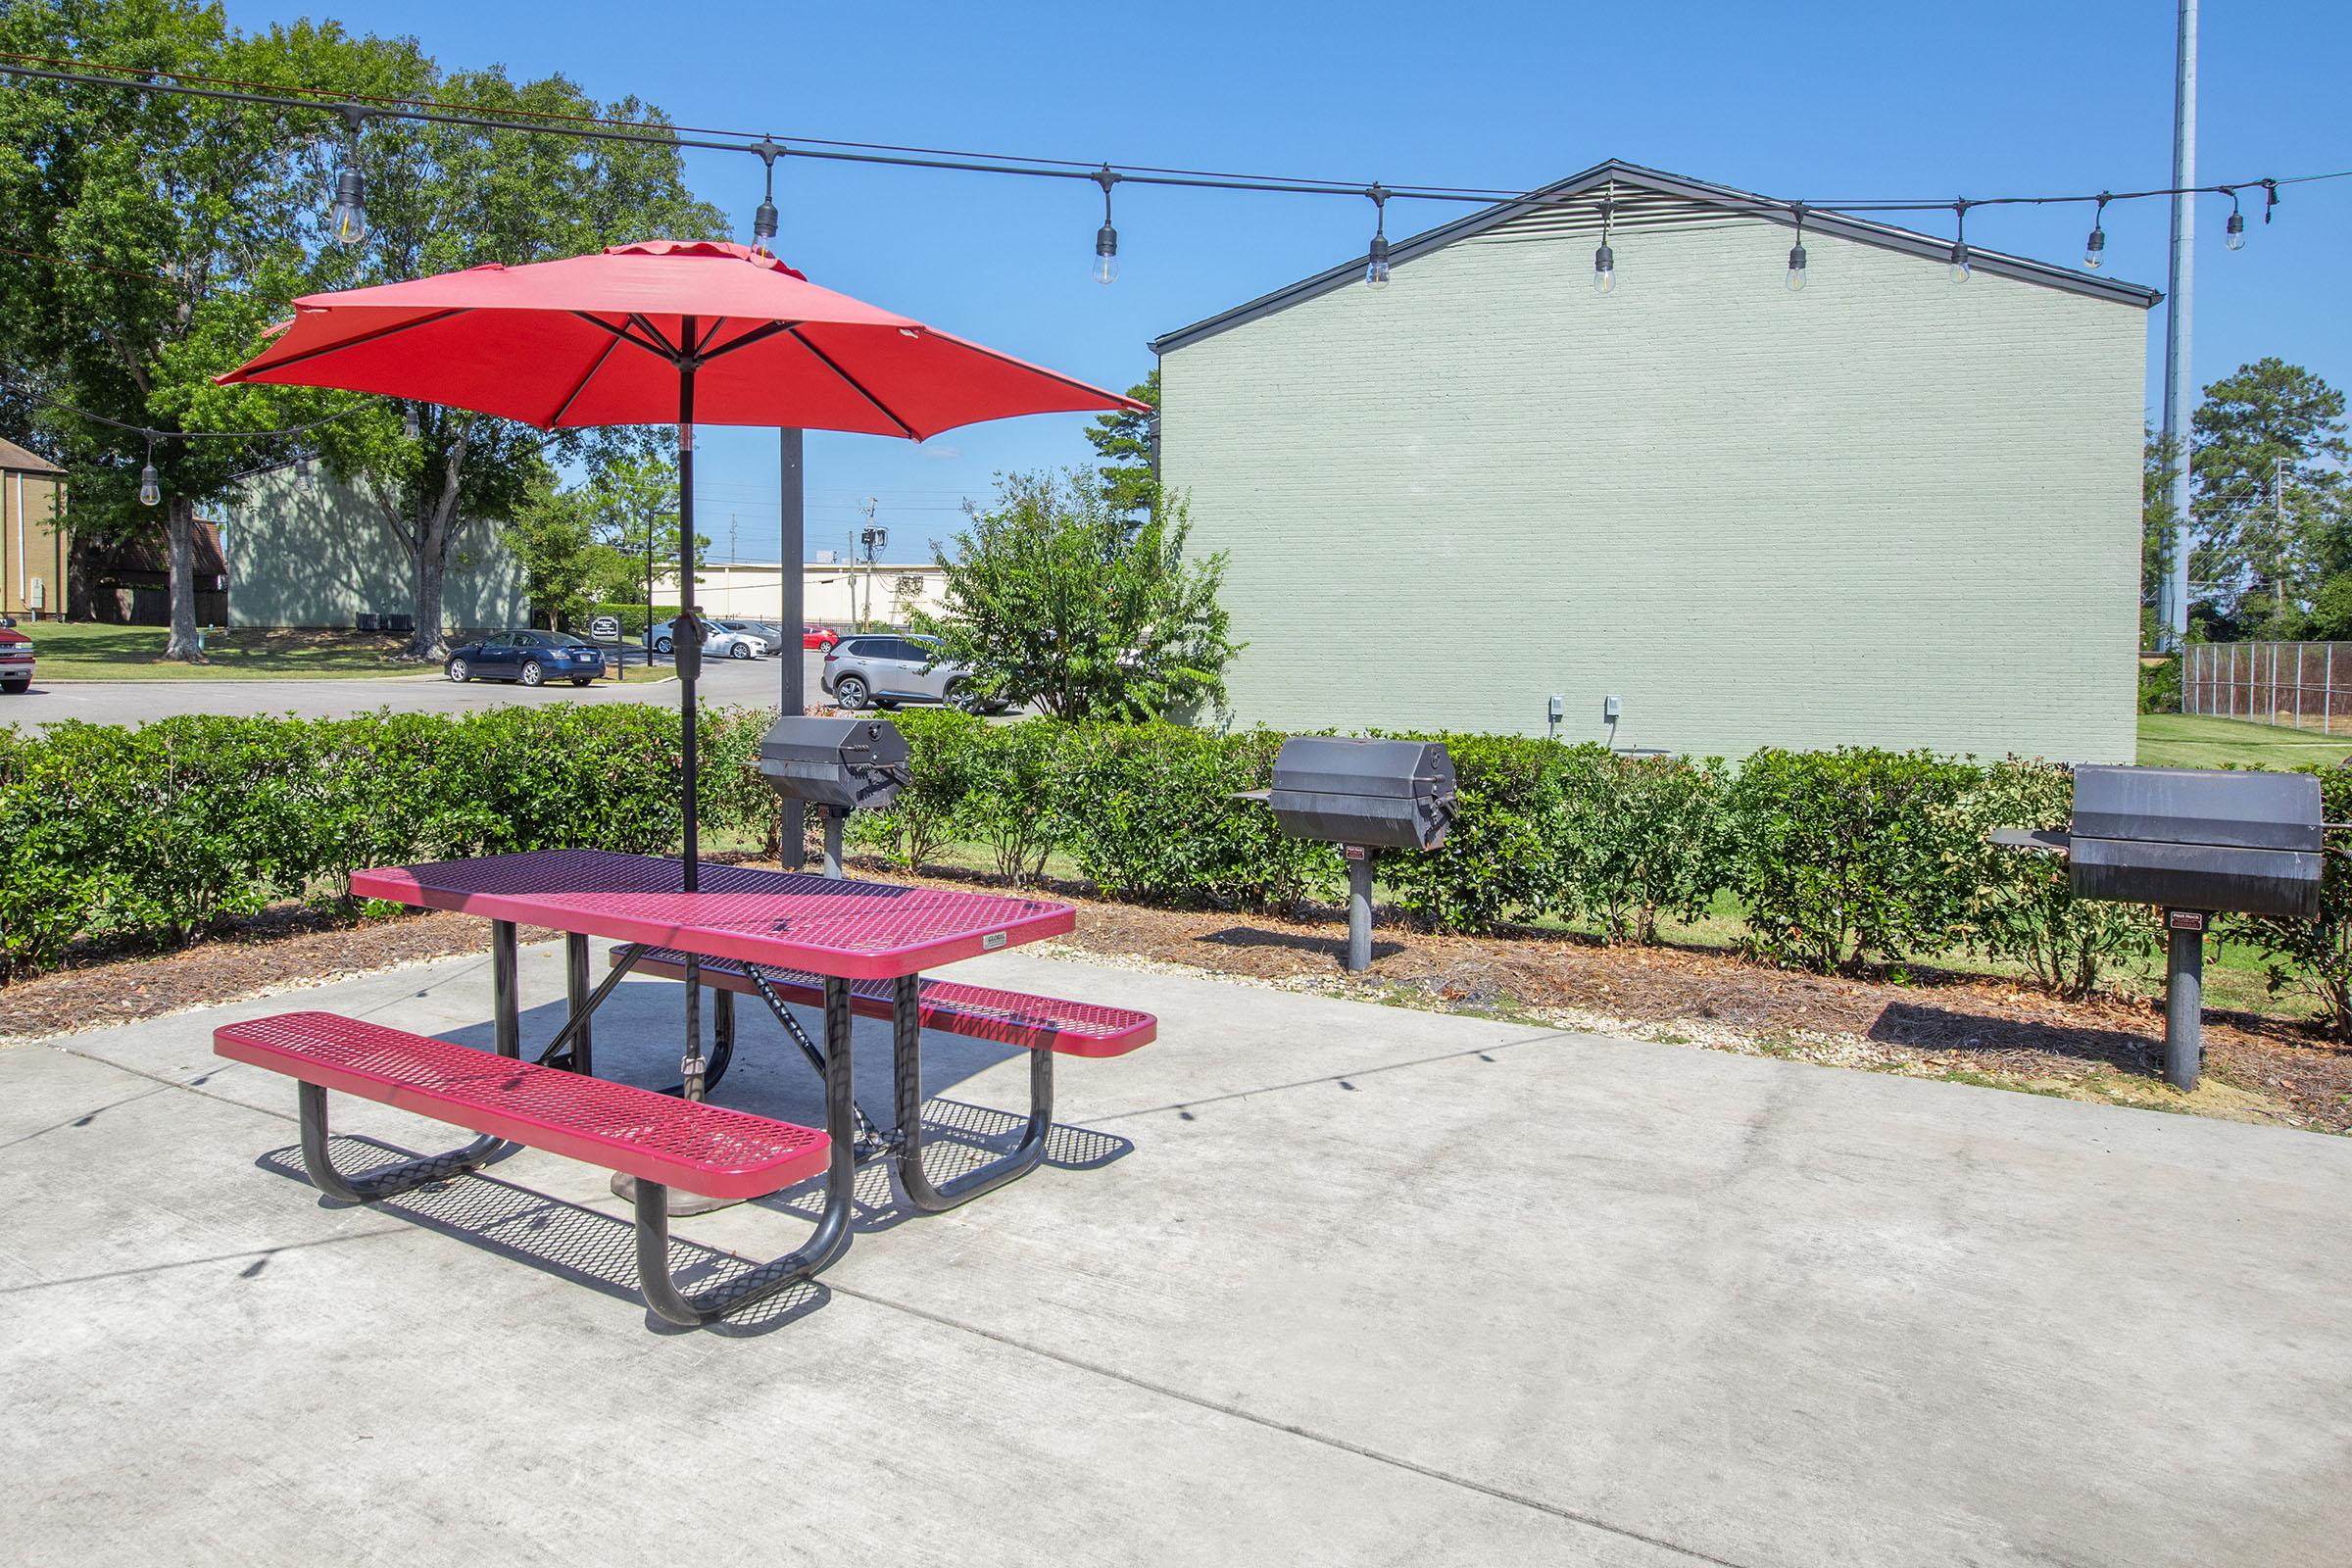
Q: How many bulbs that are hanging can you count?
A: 12